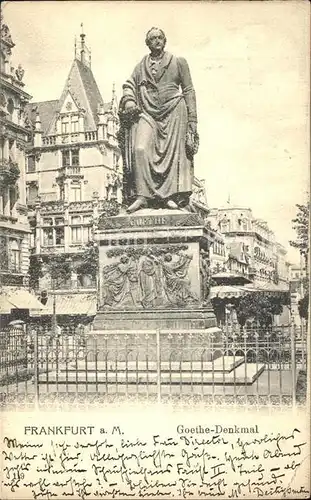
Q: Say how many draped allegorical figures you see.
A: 3